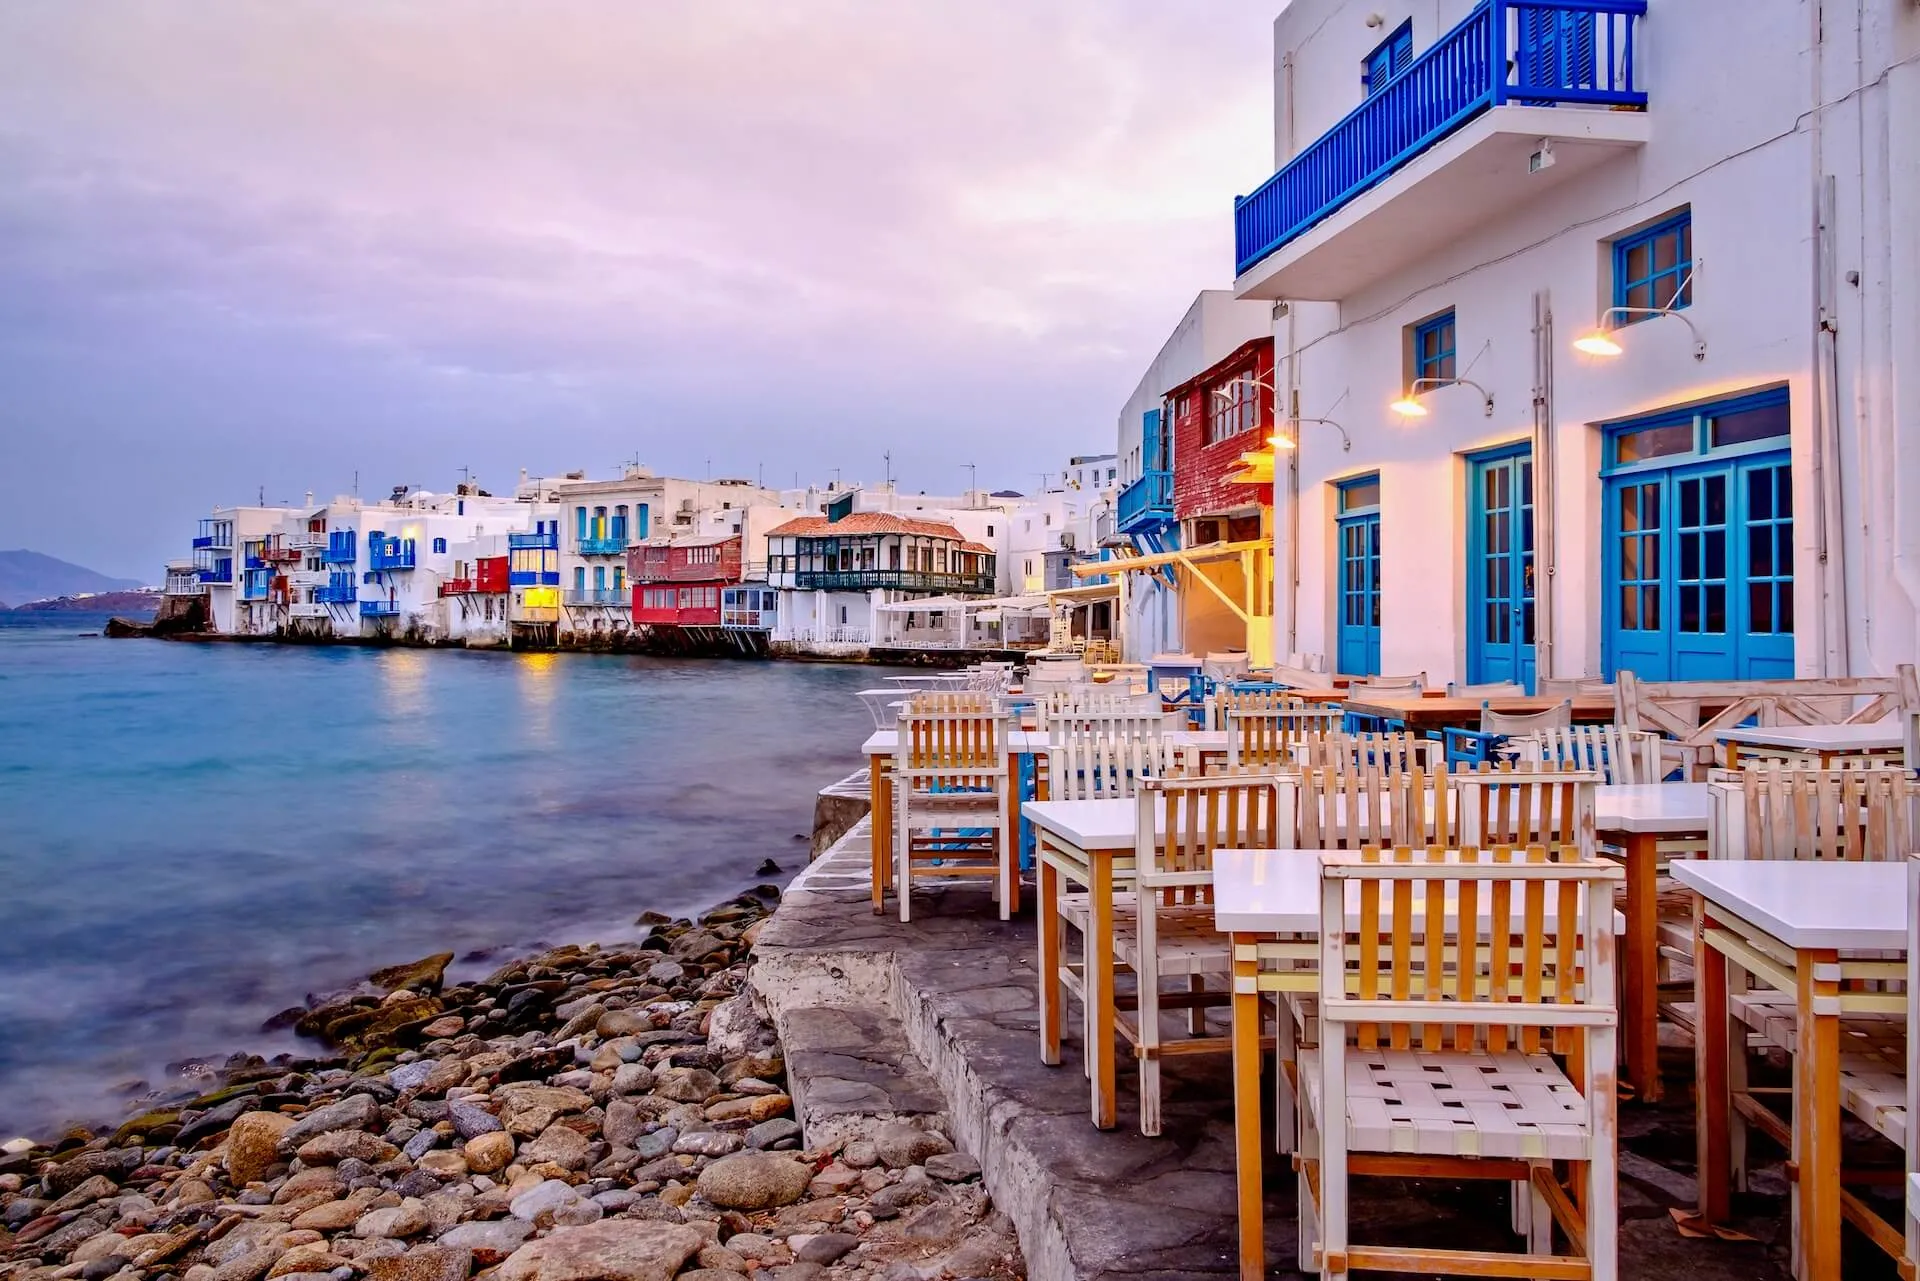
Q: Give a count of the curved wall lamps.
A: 4